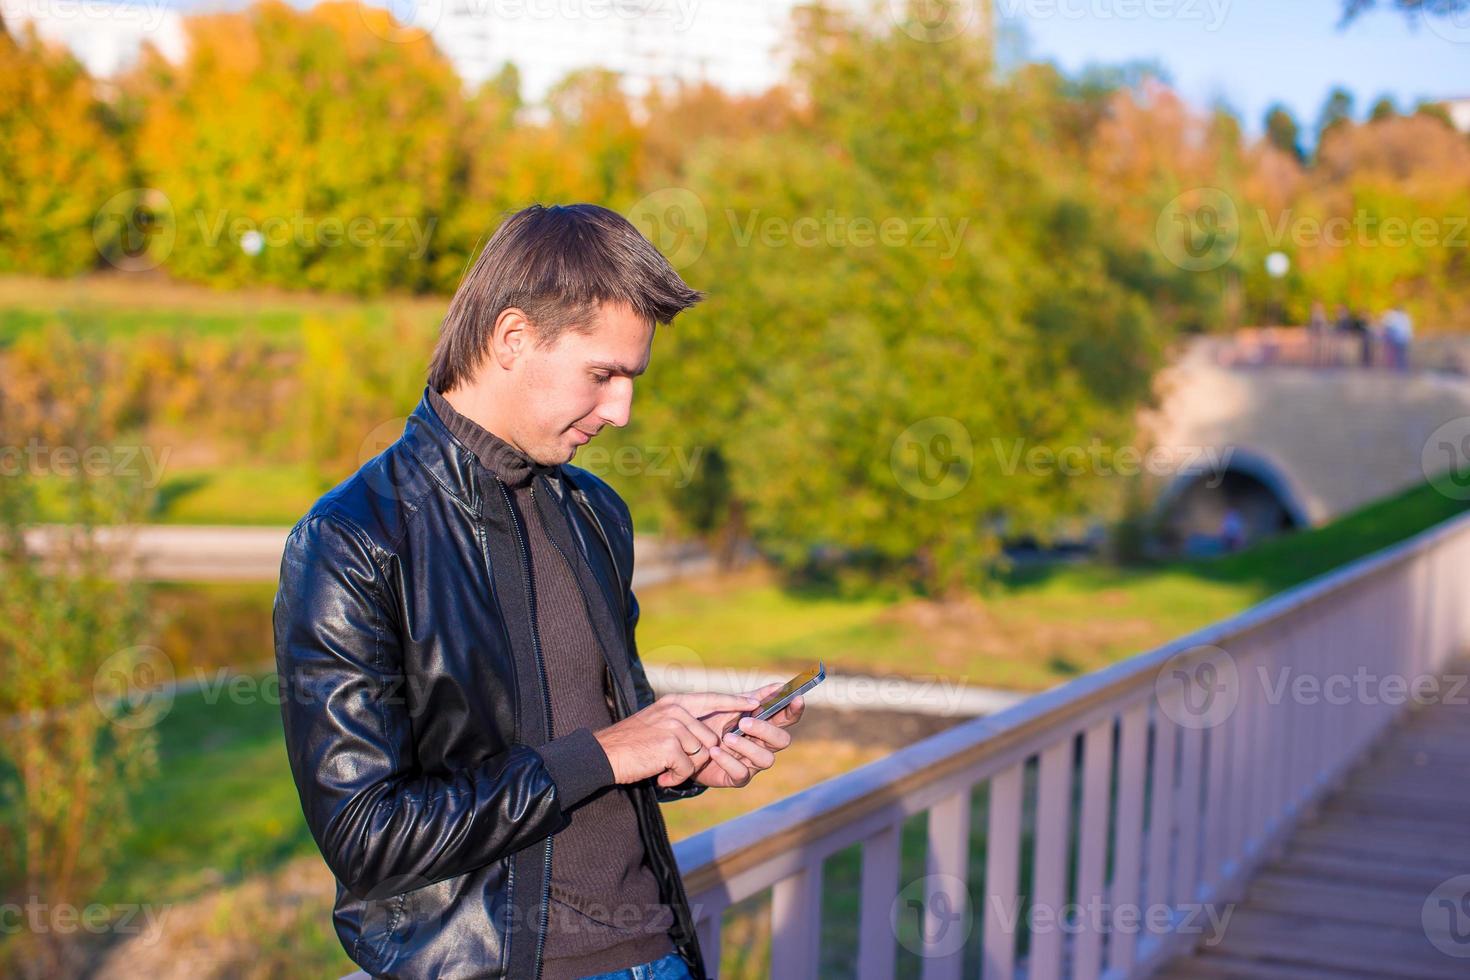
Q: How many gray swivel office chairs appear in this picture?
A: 0